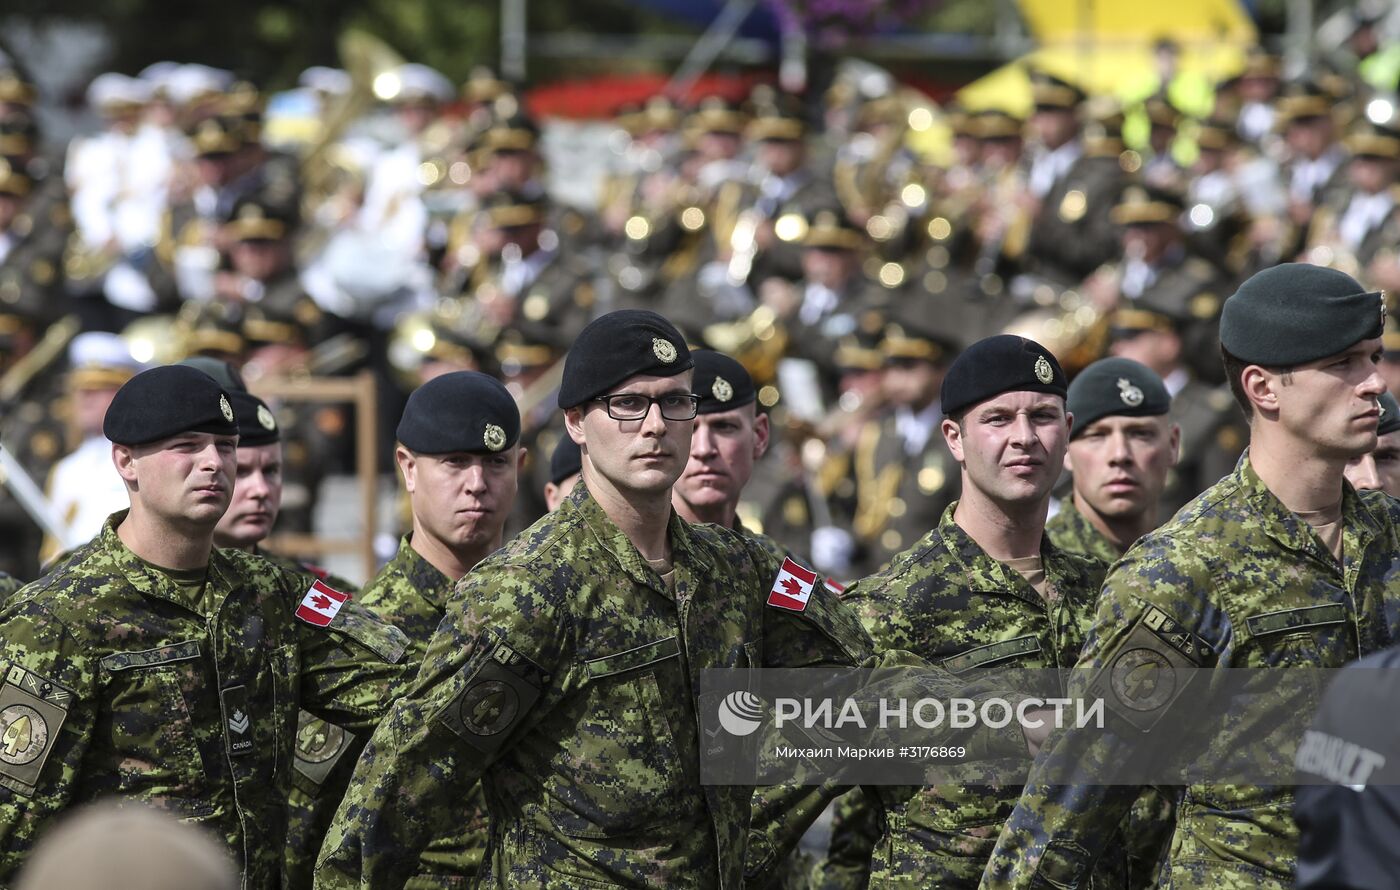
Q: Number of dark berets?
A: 11